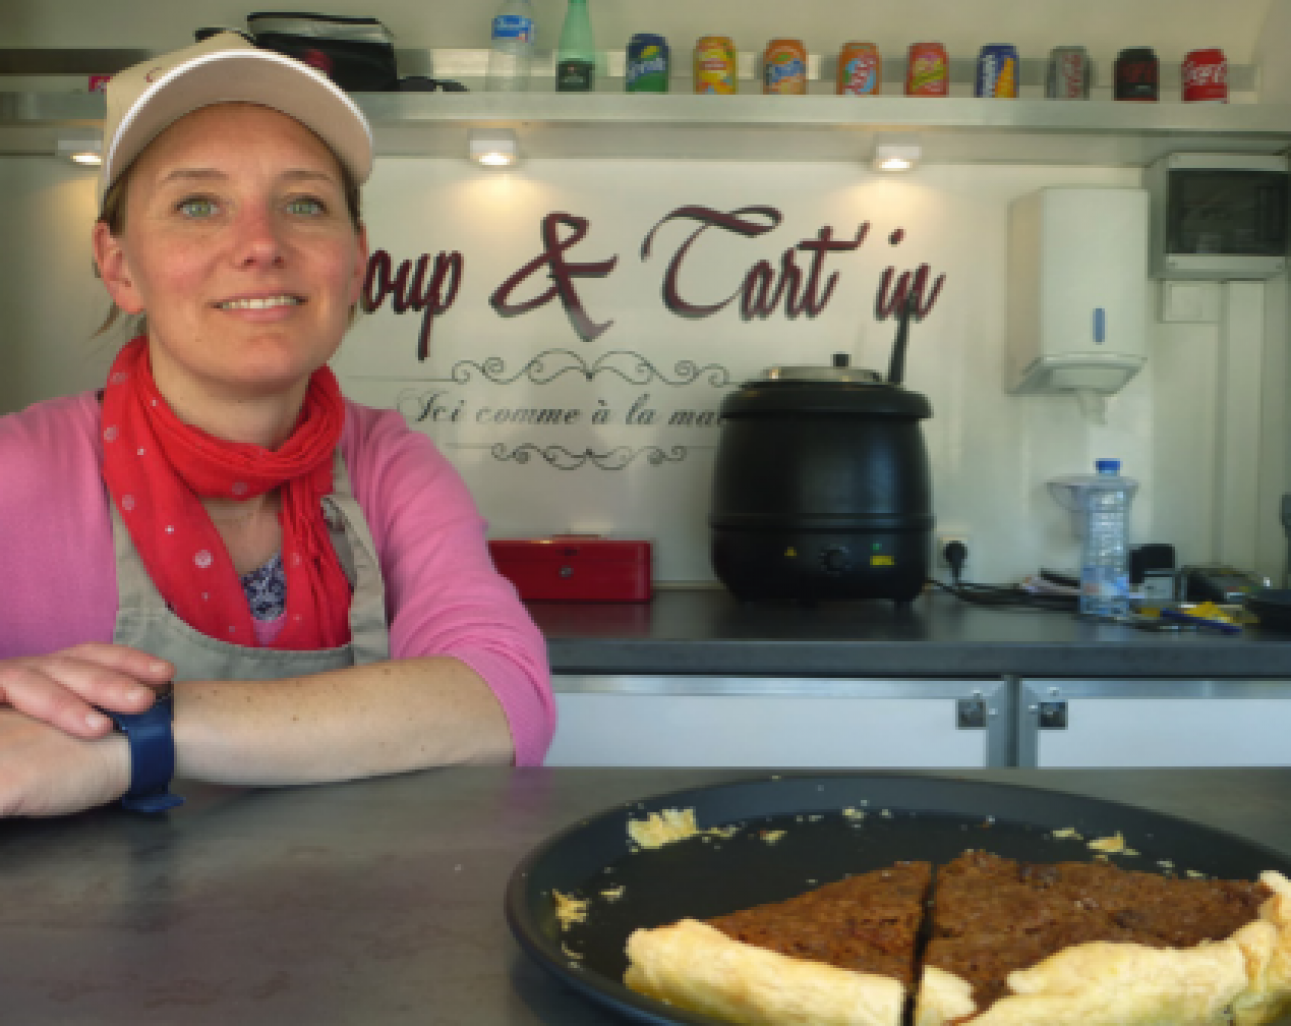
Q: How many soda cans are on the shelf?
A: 9